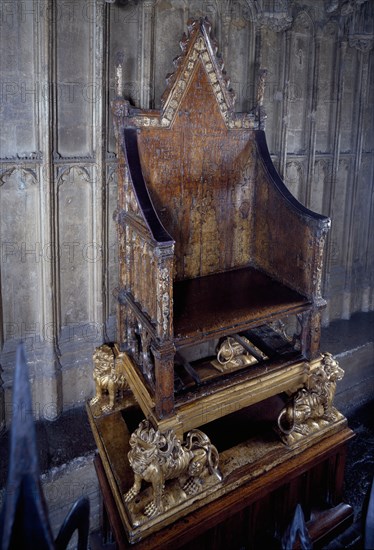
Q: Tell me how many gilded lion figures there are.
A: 4